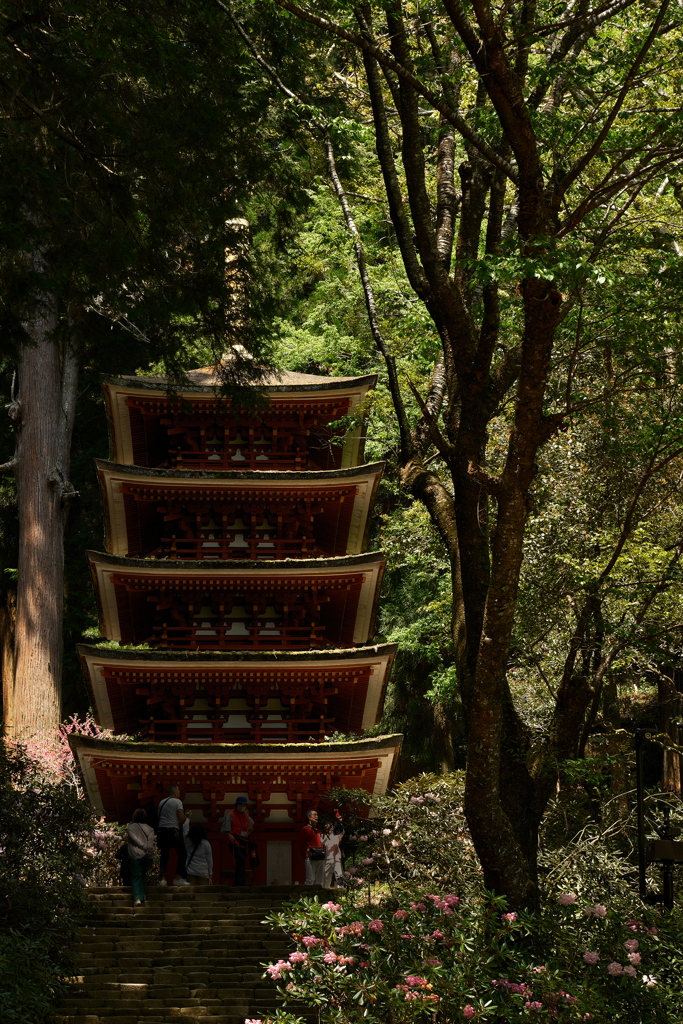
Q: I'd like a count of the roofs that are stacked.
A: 5